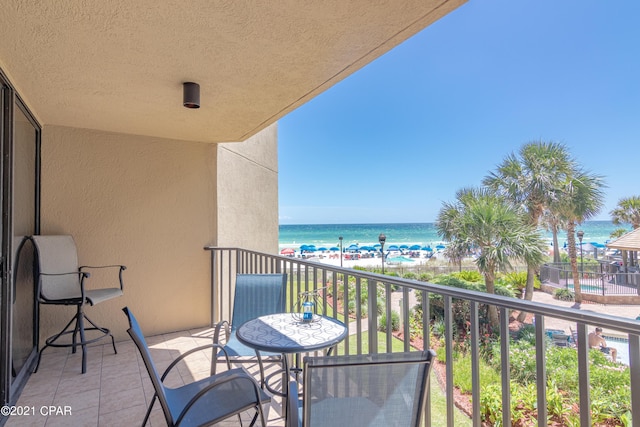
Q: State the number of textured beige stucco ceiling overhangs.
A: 1